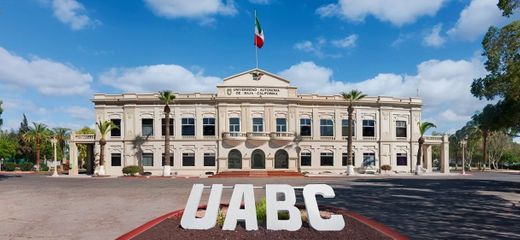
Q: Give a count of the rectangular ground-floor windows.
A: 10